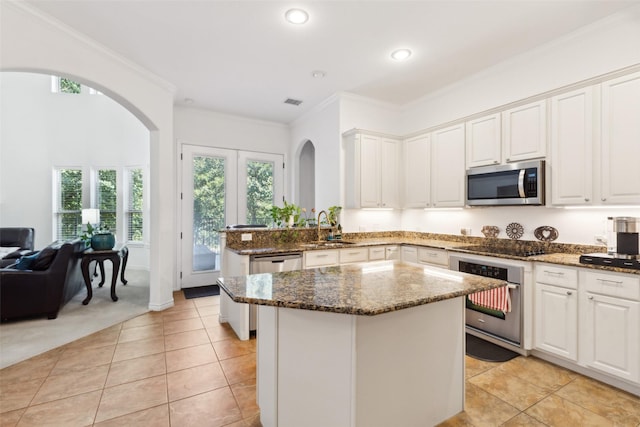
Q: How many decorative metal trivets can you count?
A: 3